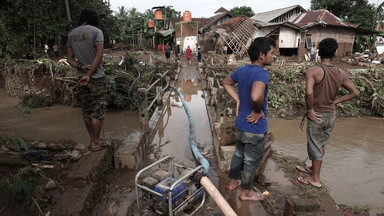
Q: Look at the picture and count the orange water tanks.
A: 3